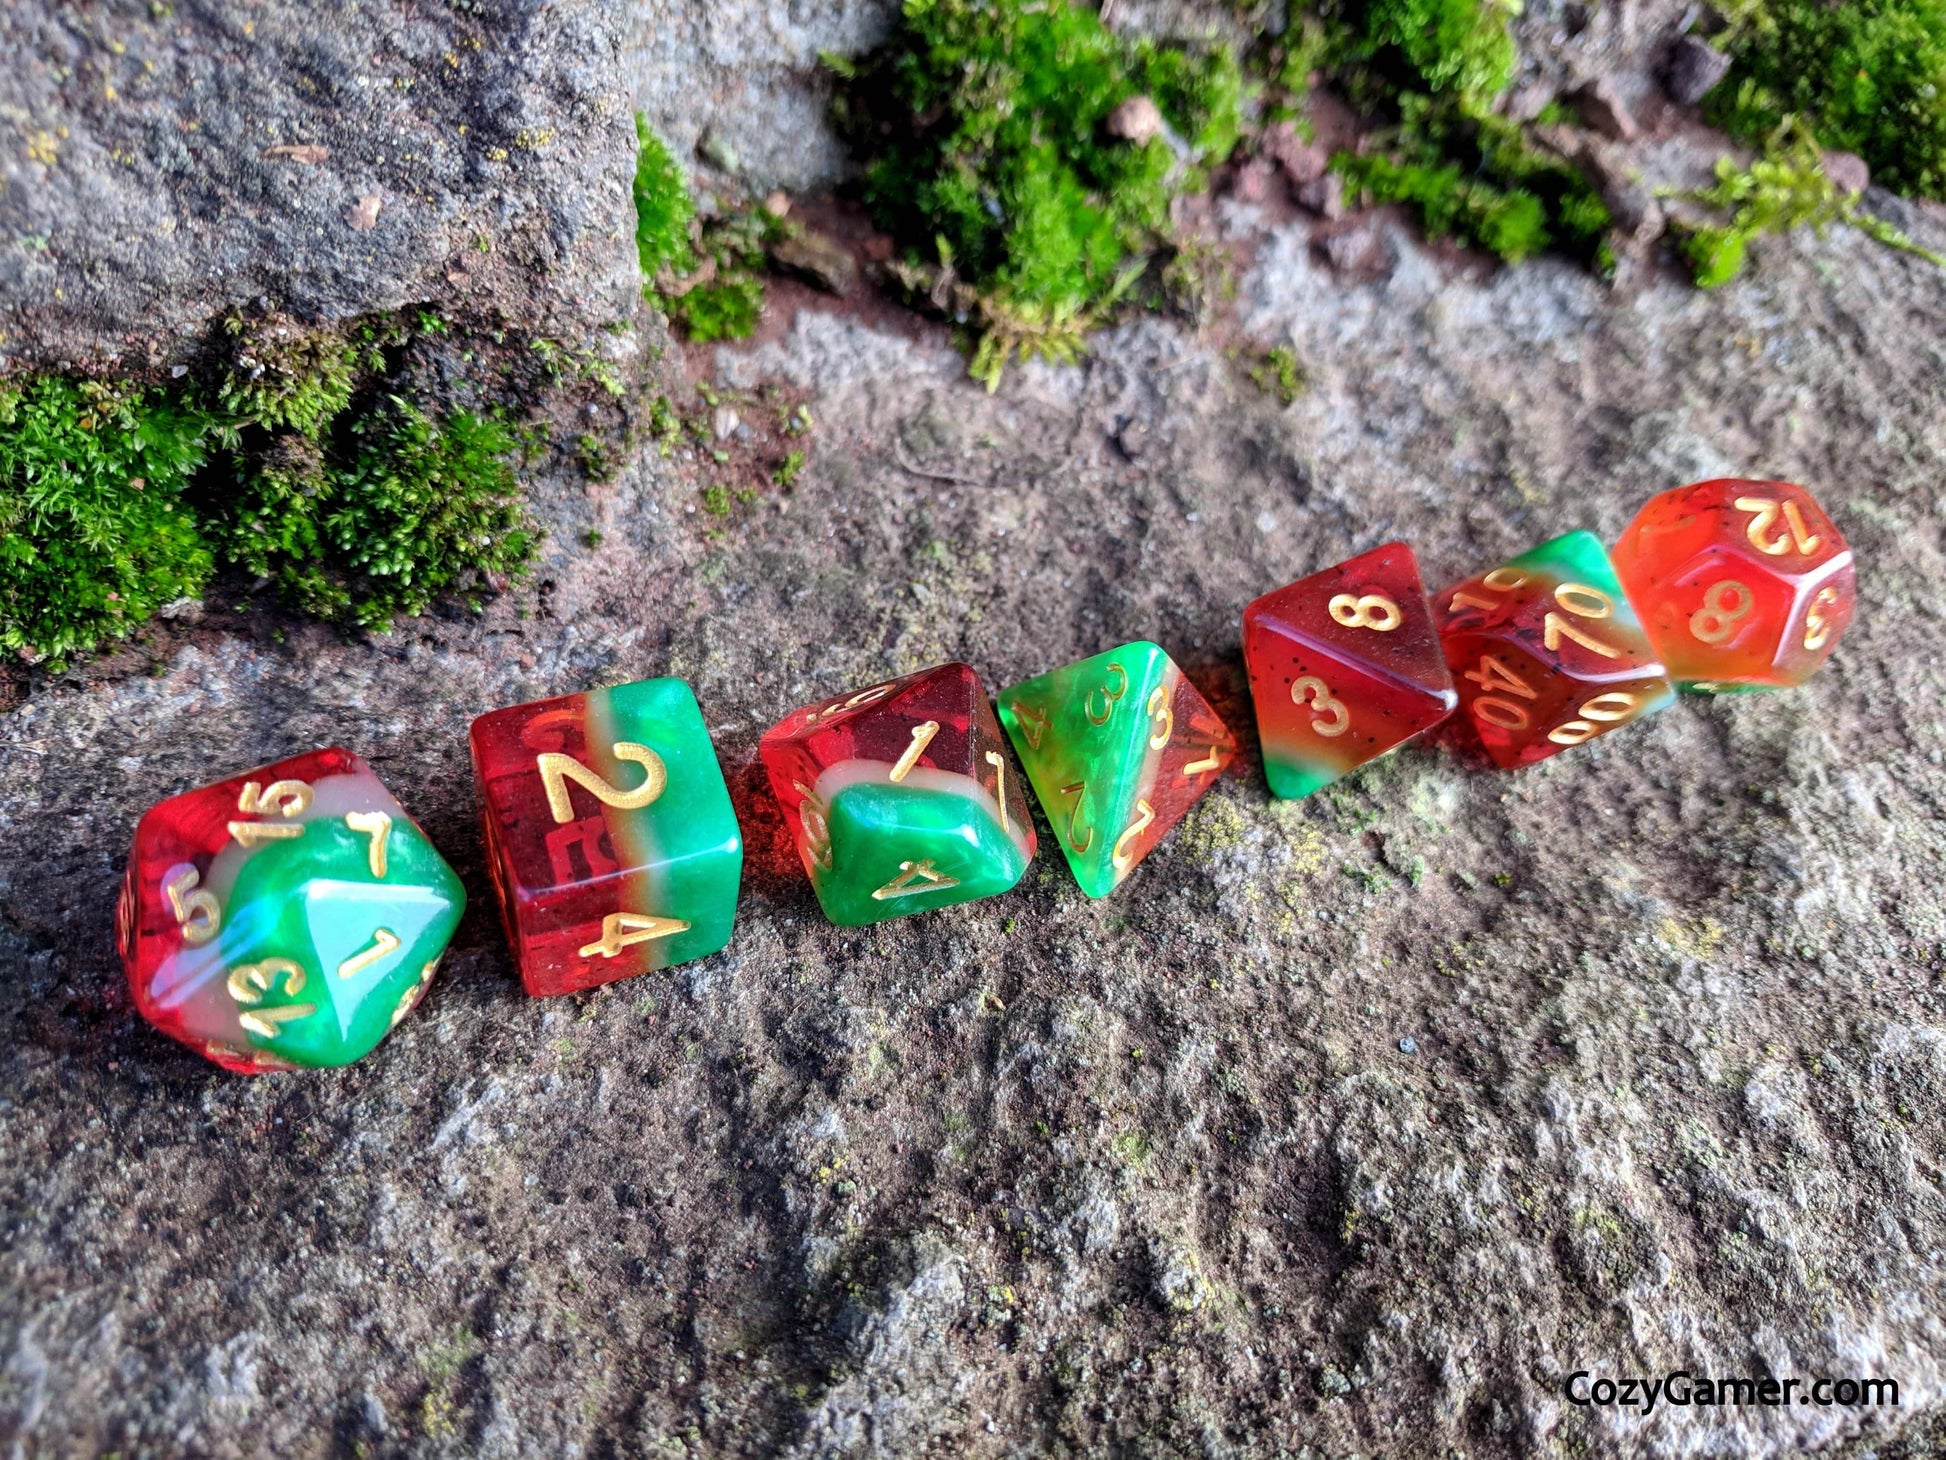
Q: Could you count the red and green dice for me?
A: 7